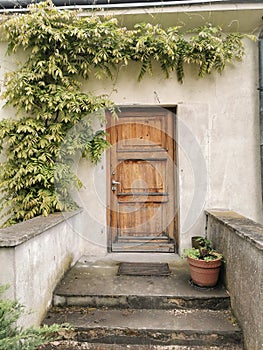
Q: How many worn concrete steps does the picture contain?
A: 2